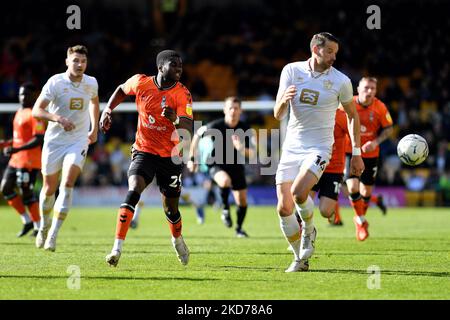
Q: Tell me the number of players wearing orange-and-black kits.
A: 4